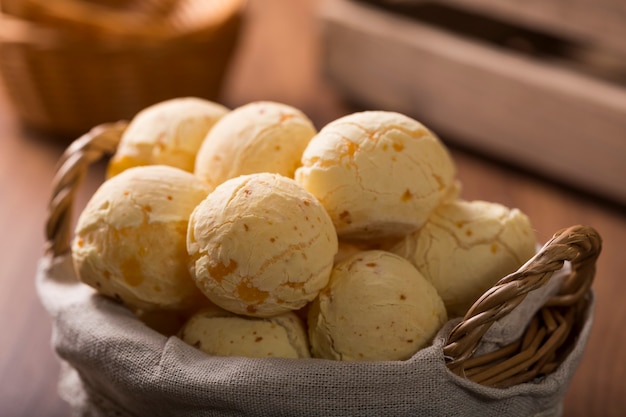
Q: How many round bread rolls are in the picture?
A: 8